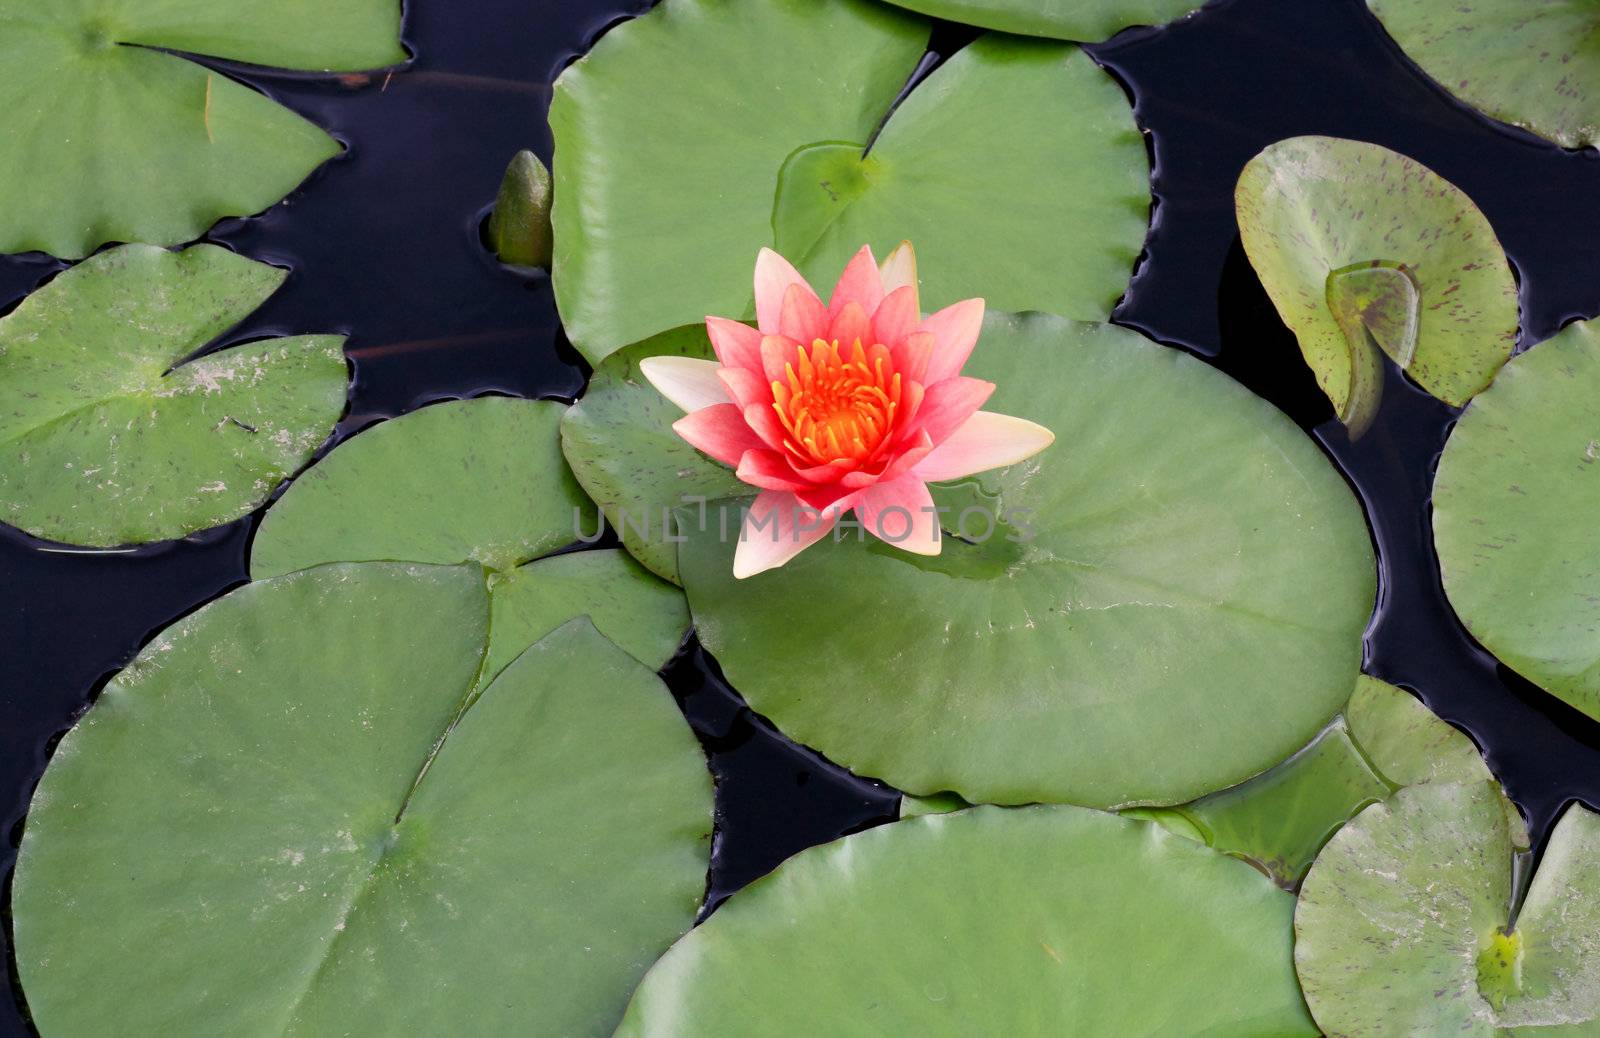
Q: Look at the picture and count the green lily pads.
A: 14